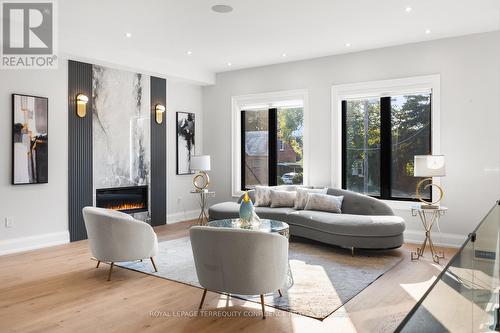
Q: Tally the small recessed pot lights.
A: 7